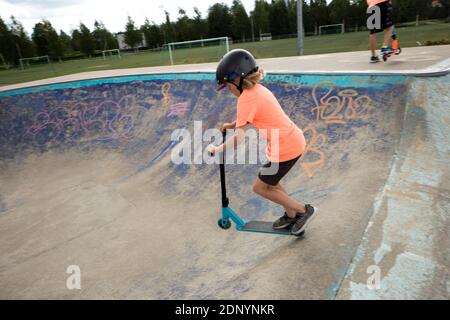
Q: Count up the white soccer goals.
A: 4